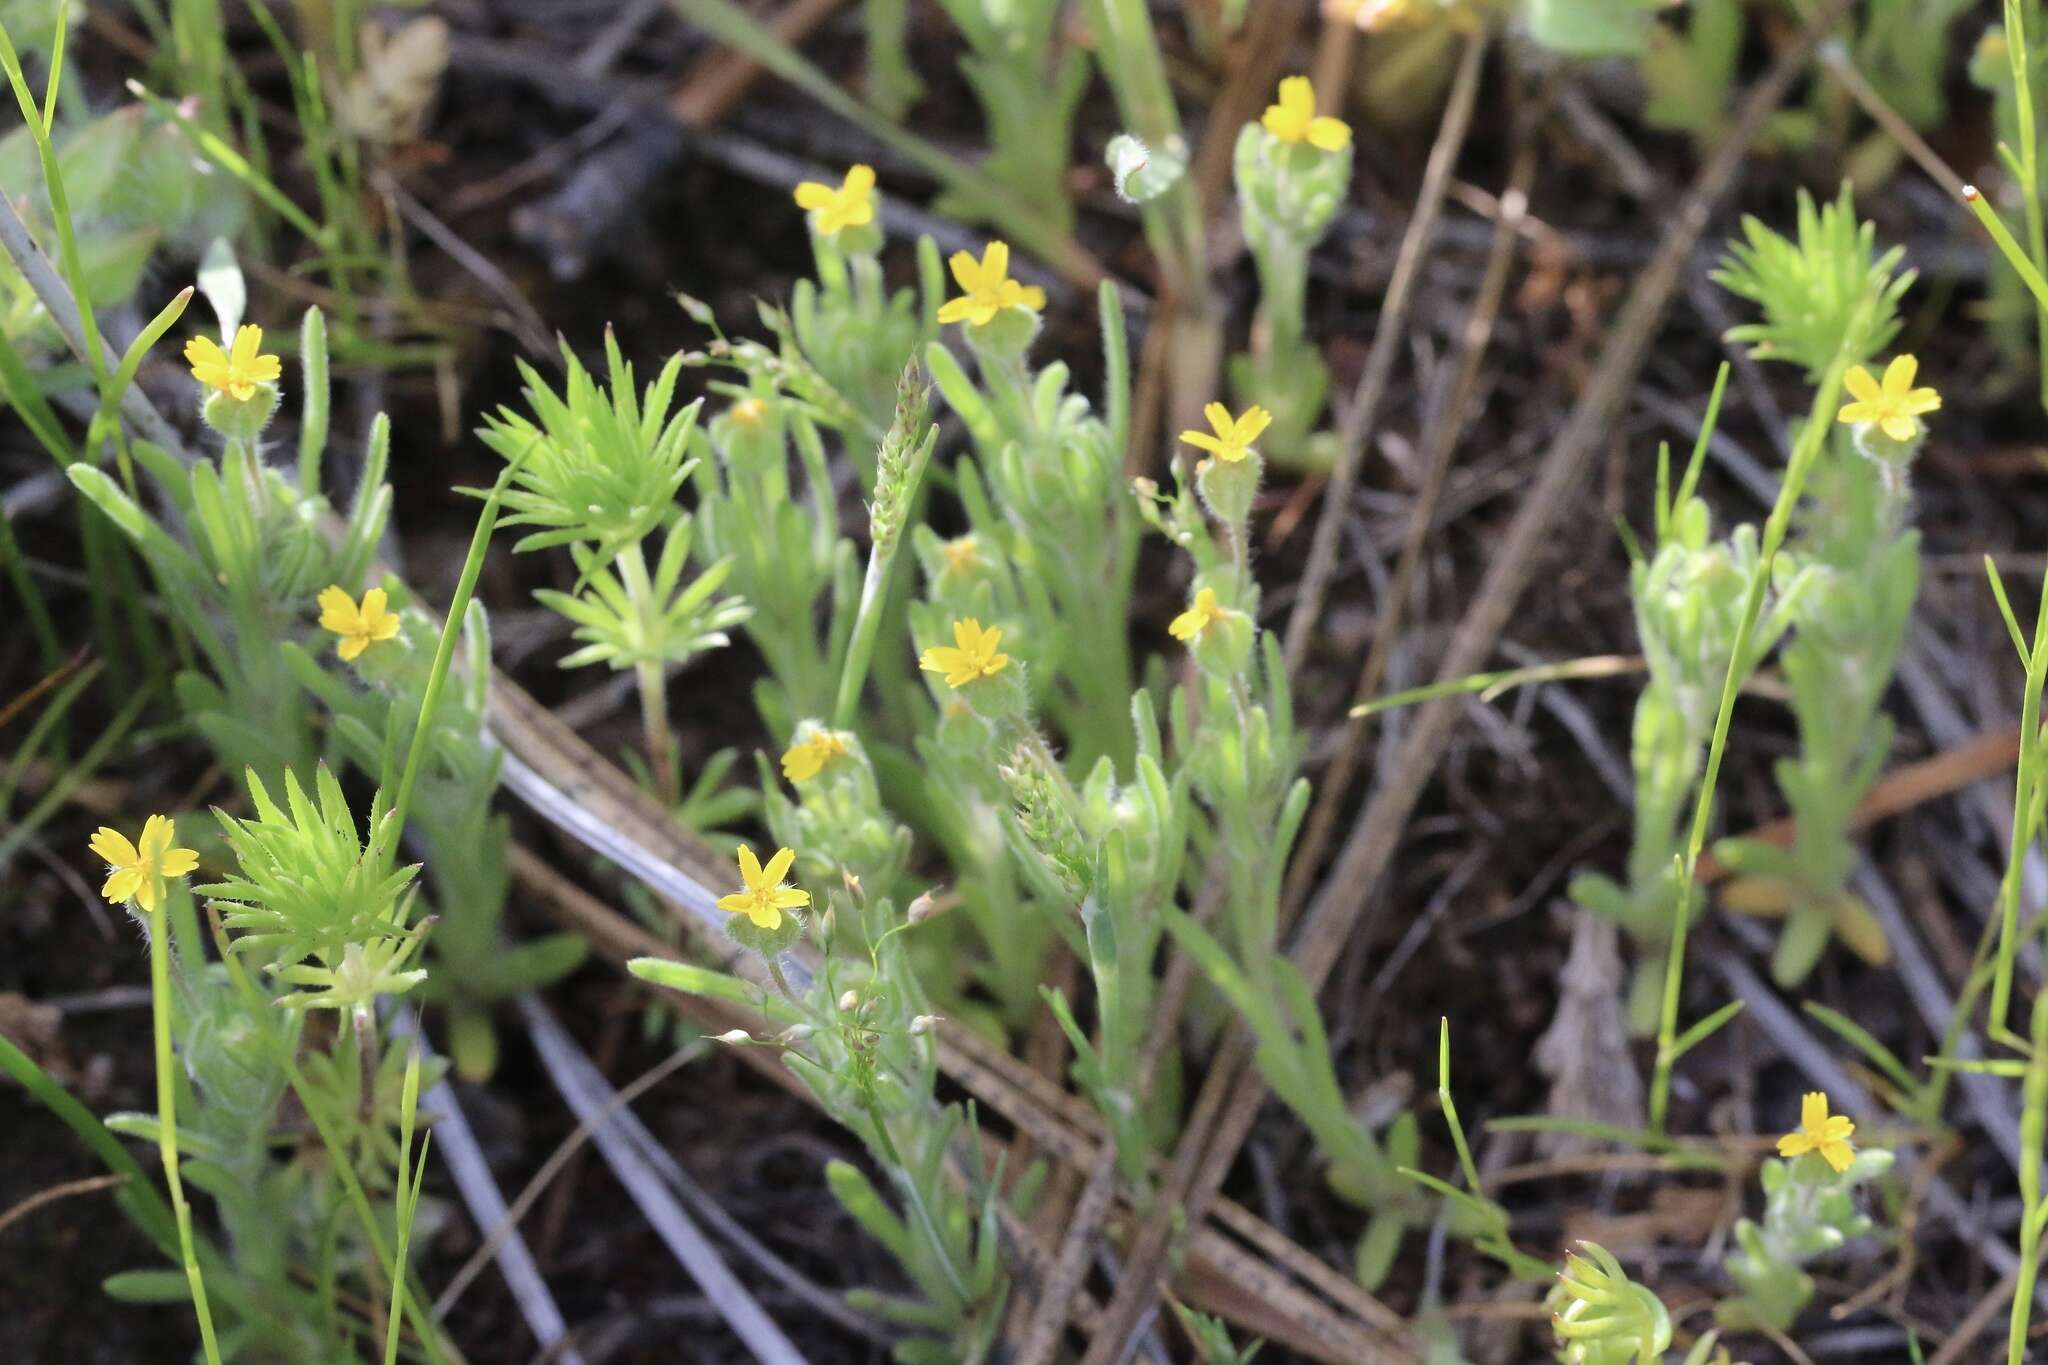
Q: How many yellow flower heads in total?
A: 13